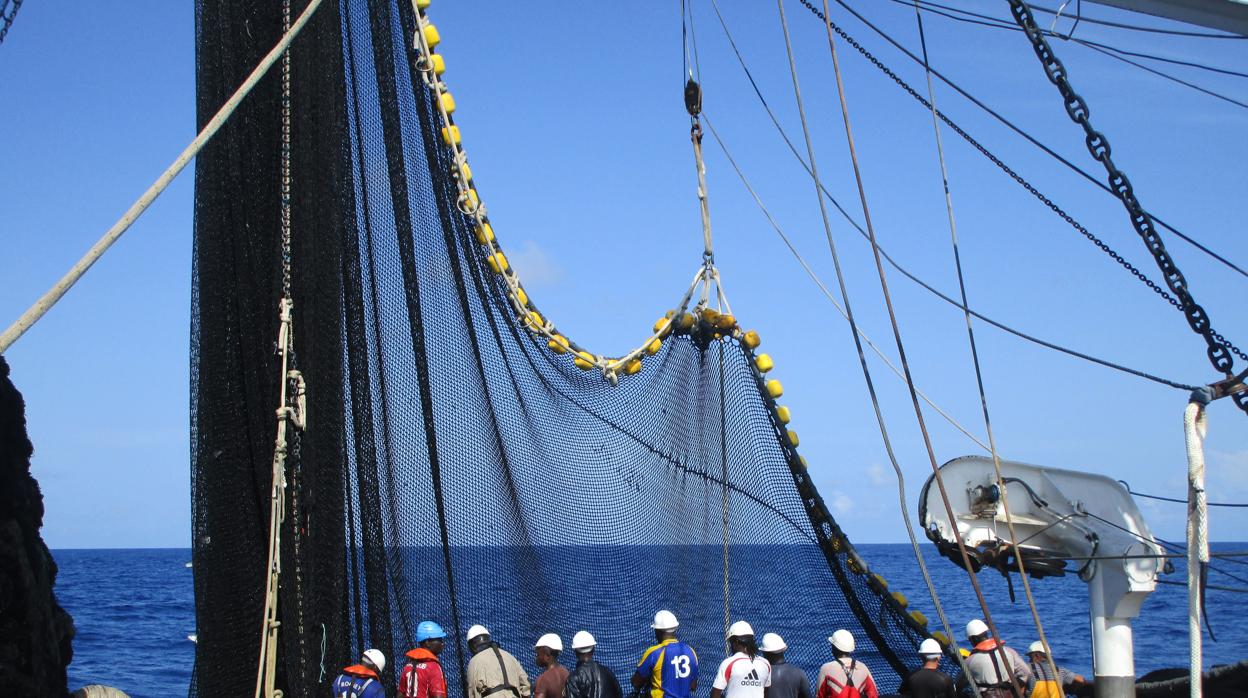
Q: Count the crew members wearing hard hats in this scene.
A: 12